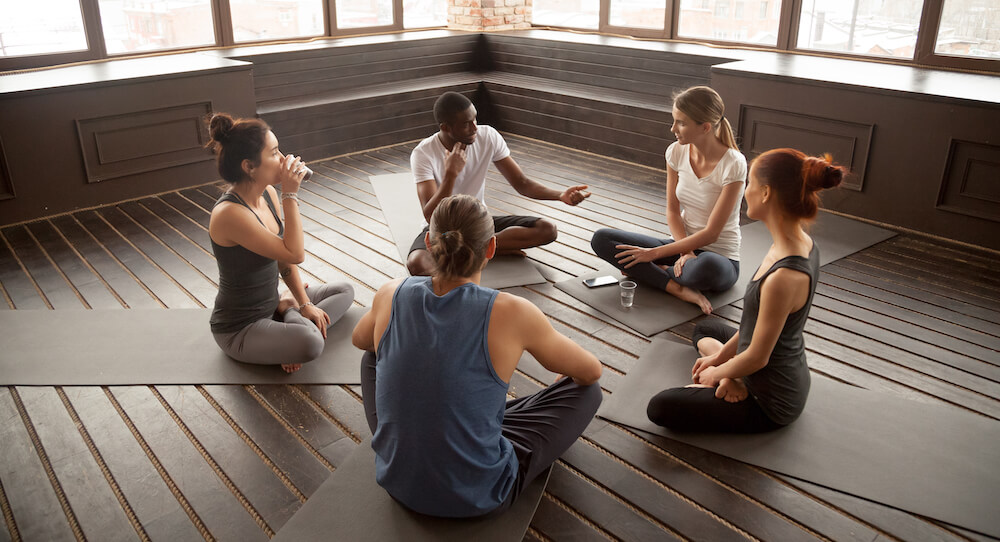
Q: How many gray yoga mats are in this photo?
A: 5